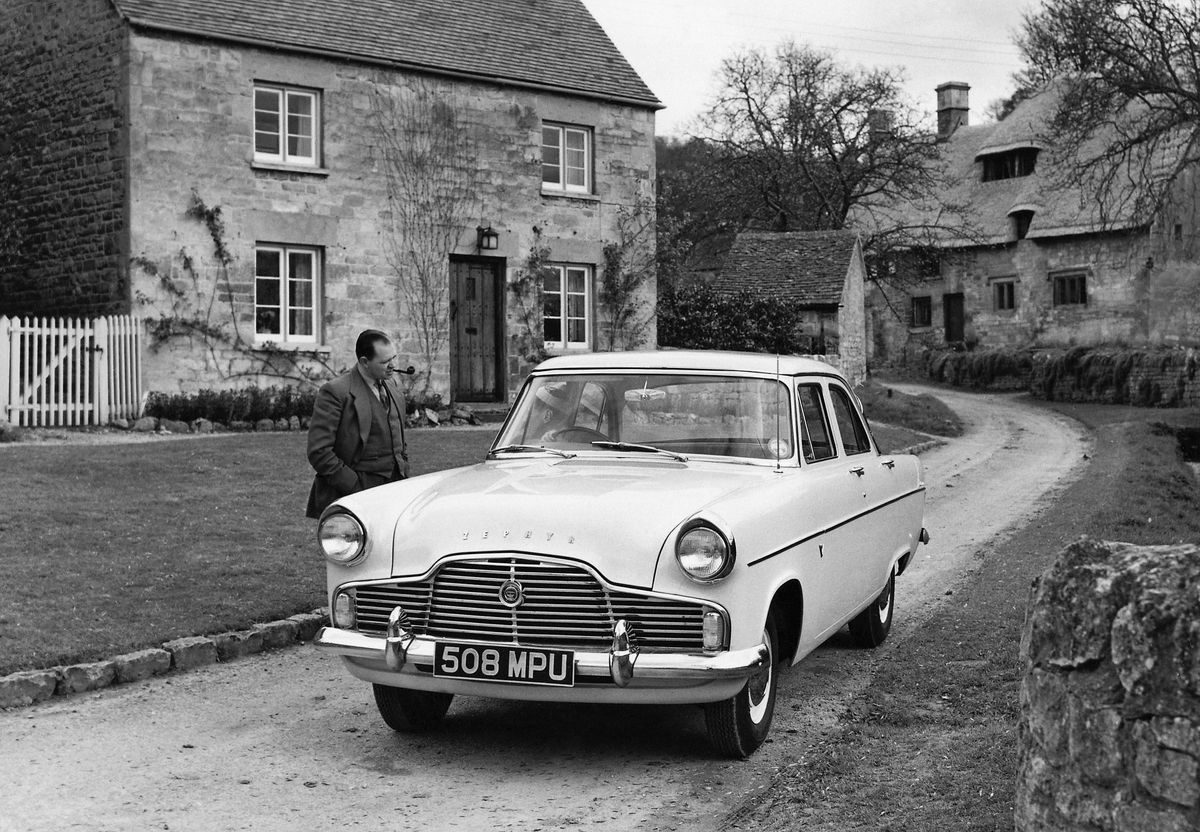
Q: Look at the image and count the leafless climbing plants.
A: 1